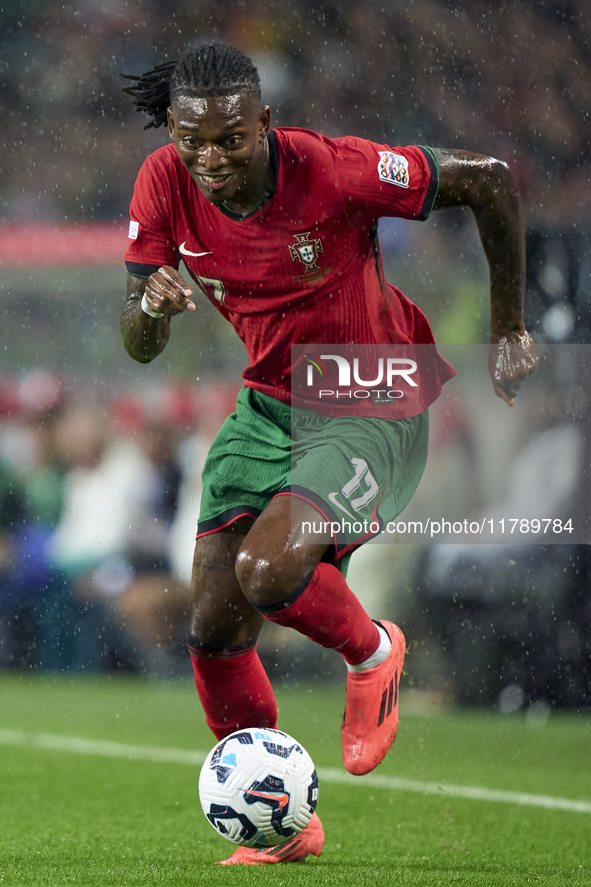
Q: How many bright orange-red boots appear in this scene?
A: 2